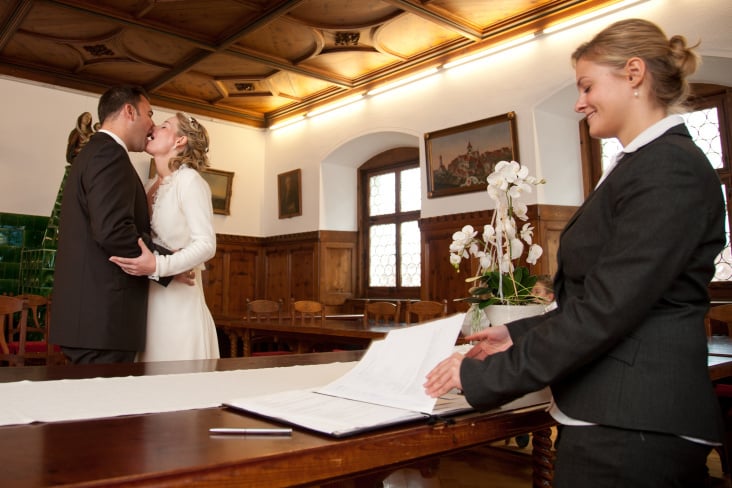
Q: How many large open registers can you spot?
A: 1